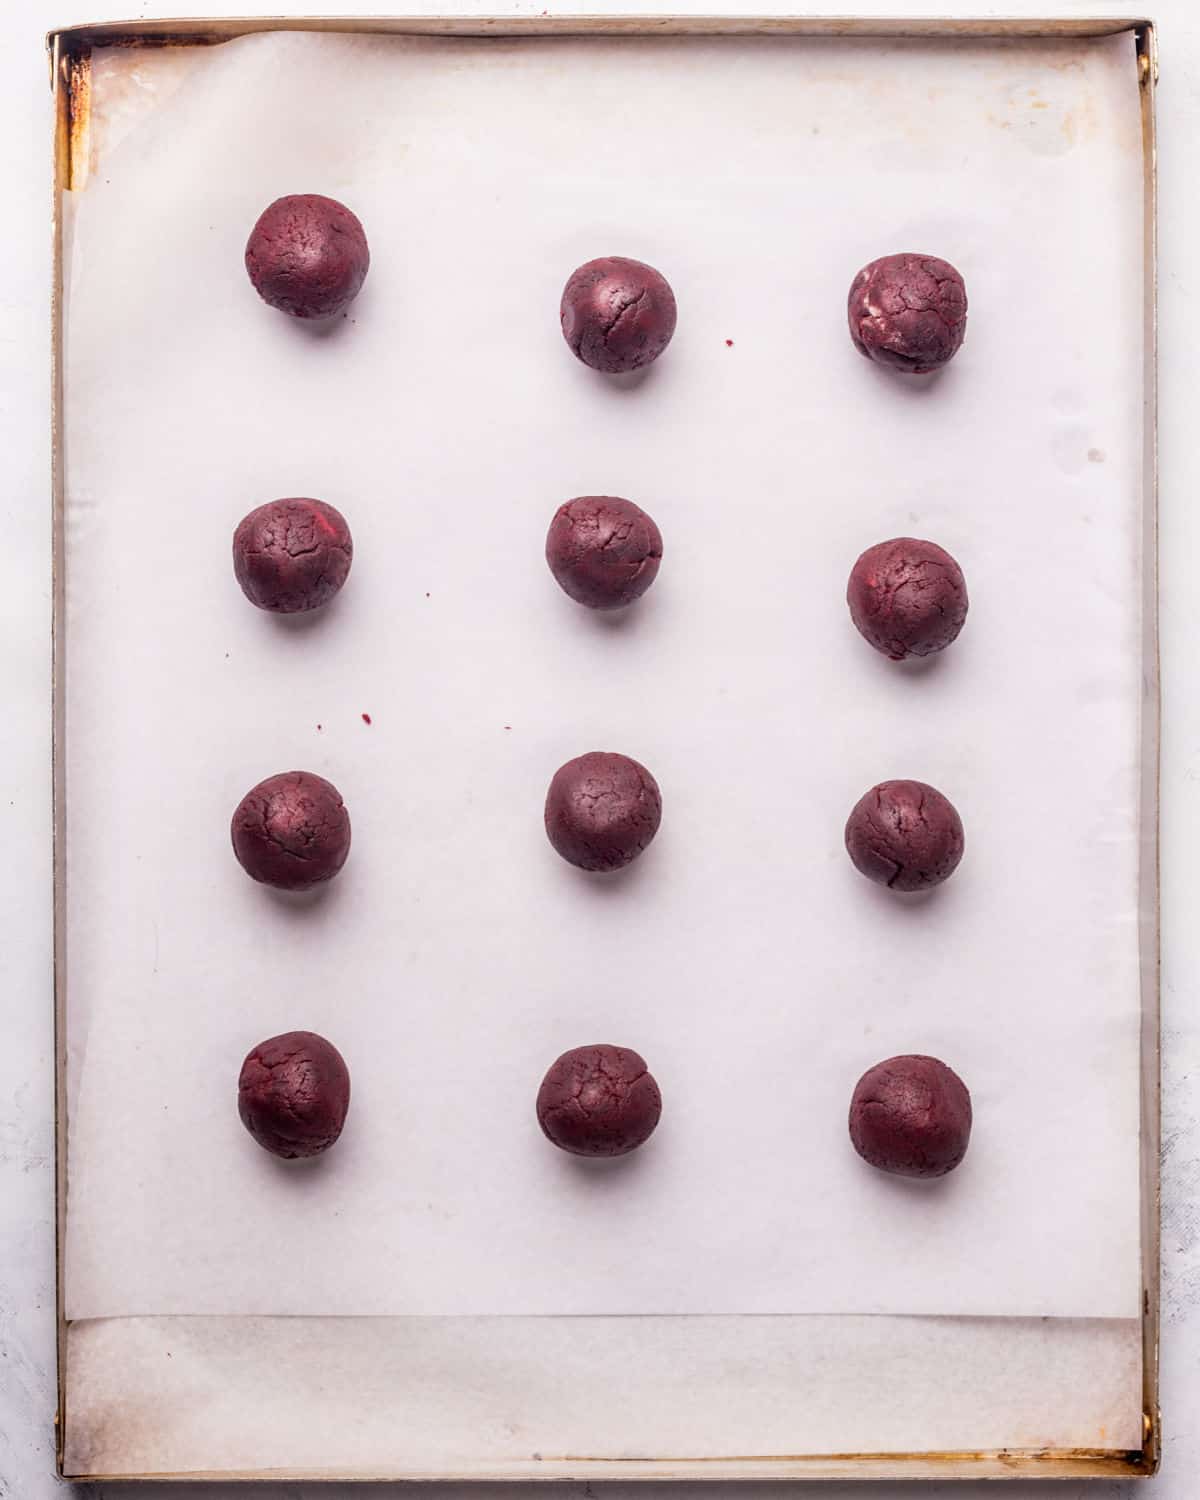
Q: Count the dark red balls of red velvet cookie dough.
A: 12